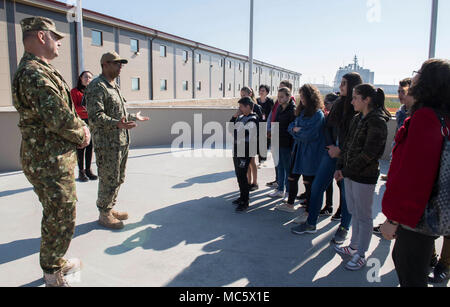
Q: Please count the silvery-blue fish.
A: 0